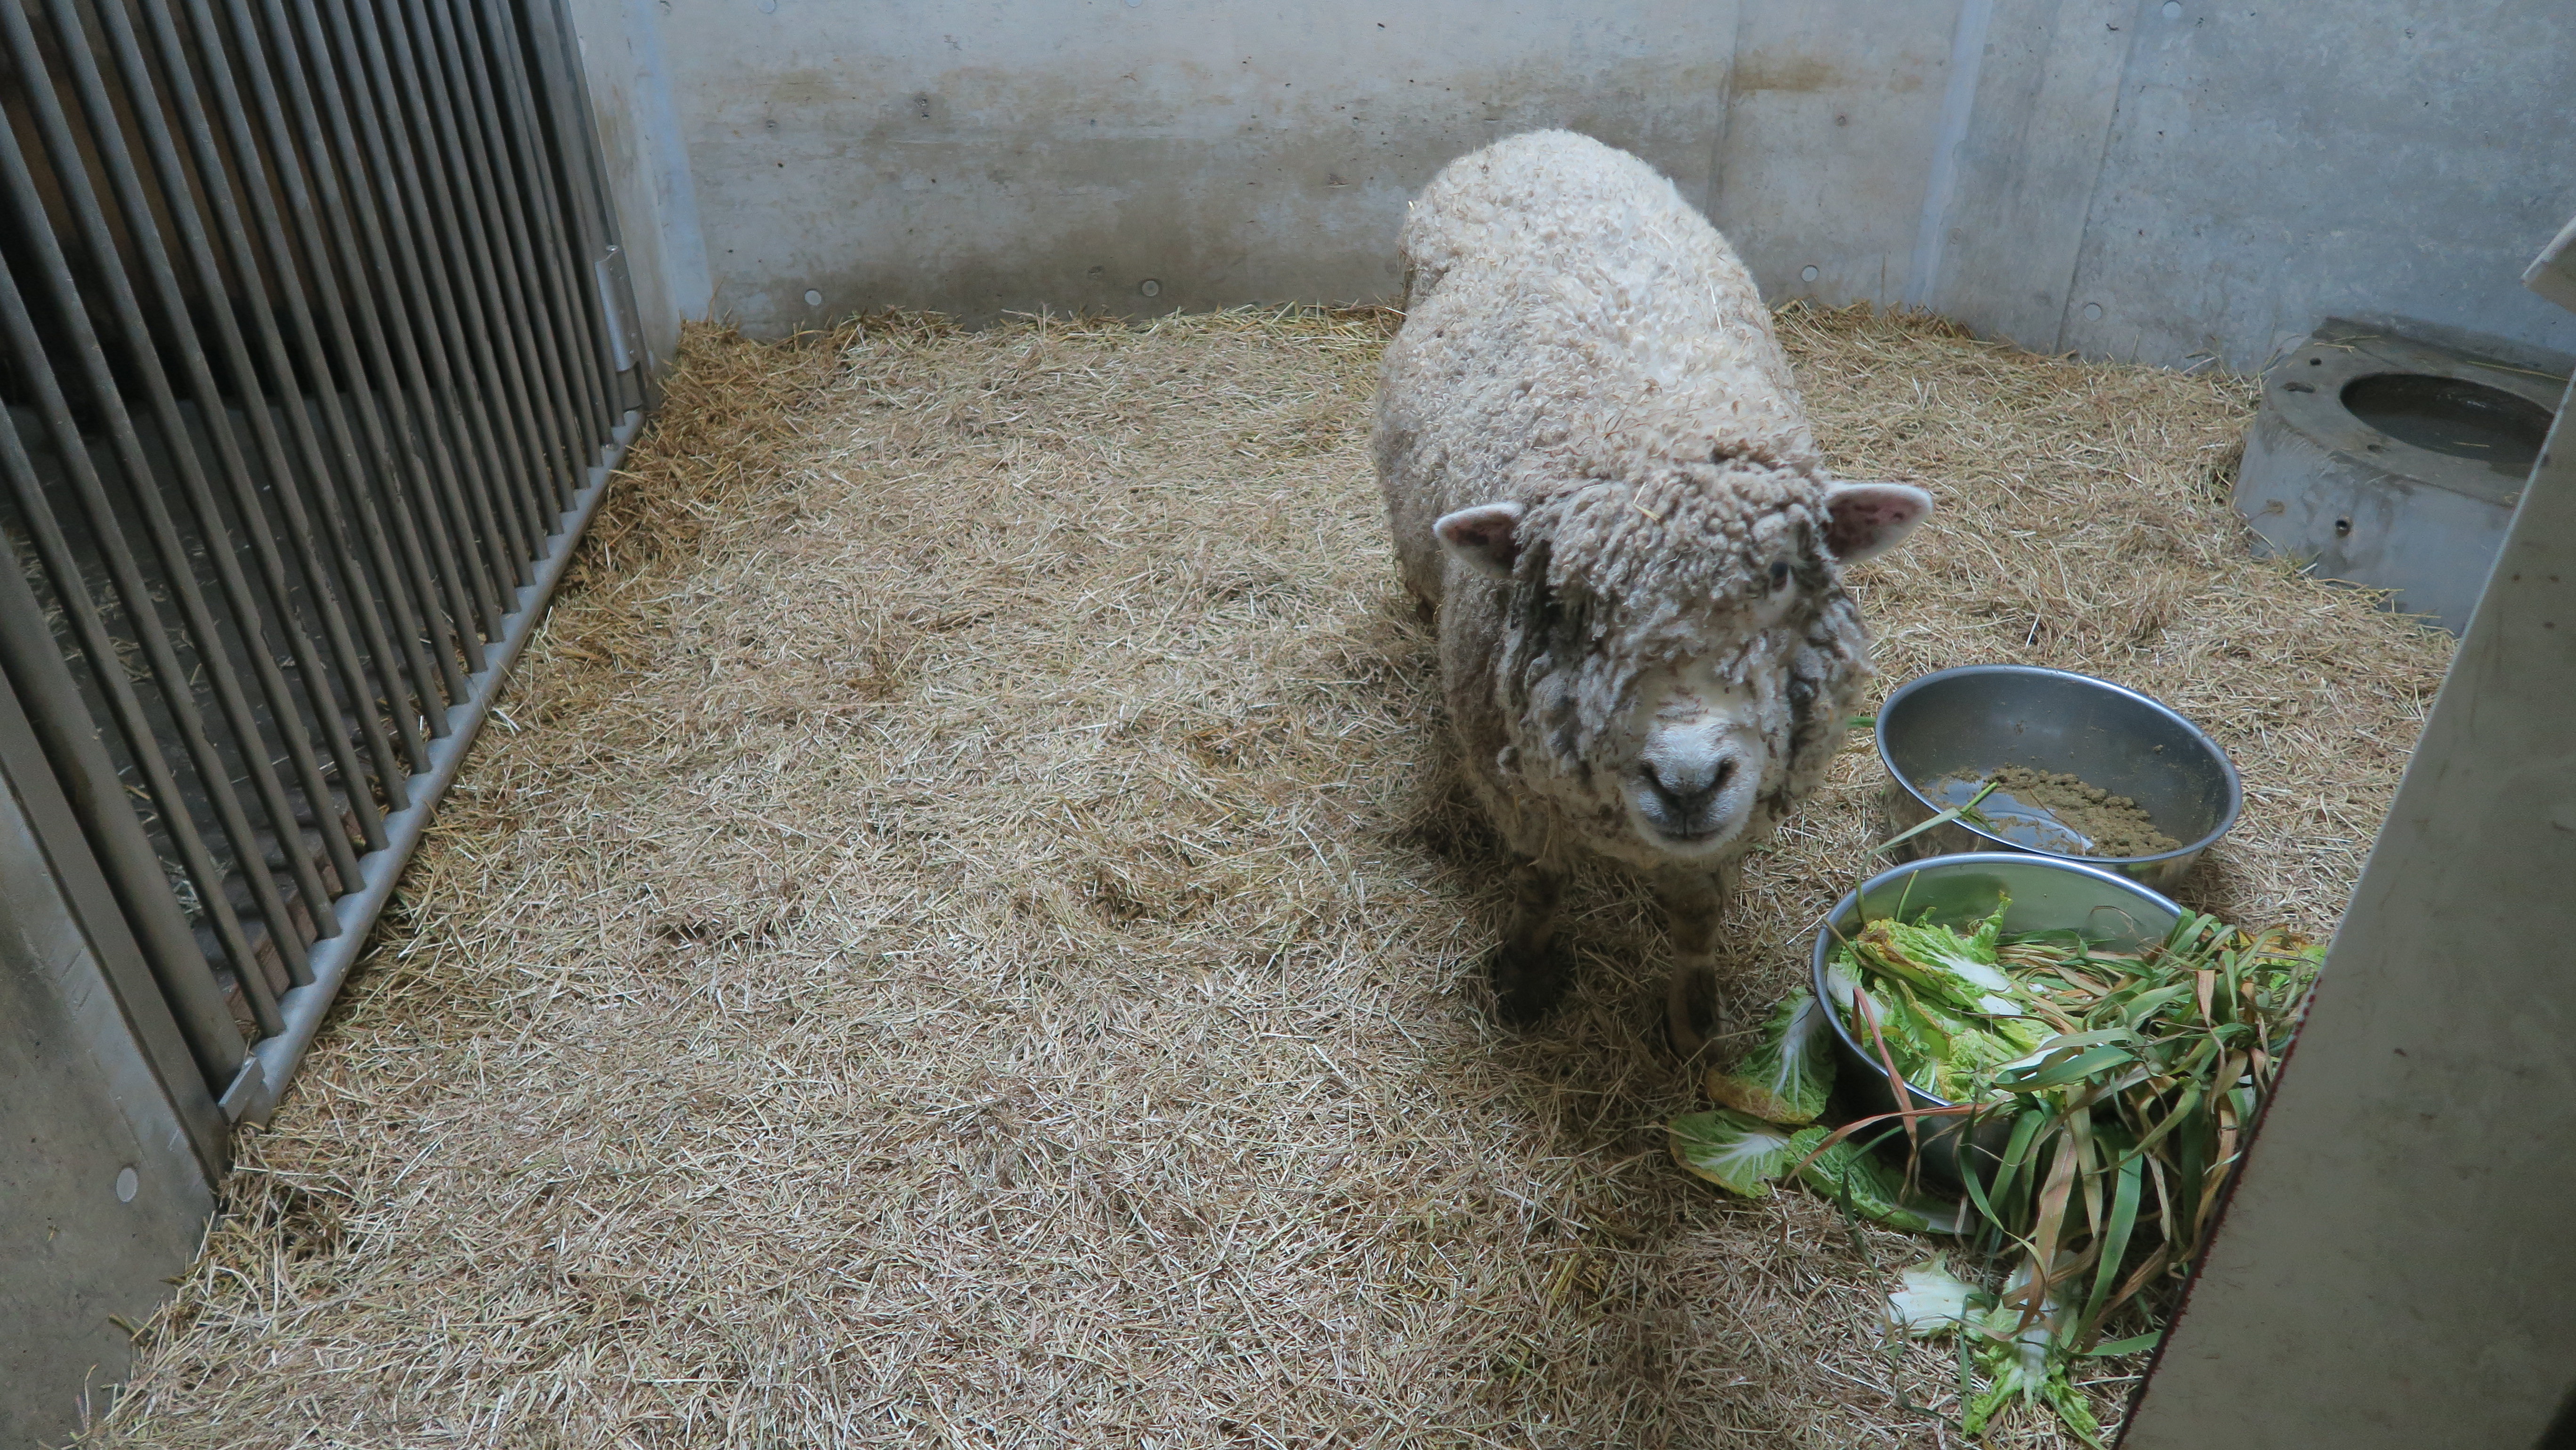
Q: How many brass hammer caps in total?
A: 0